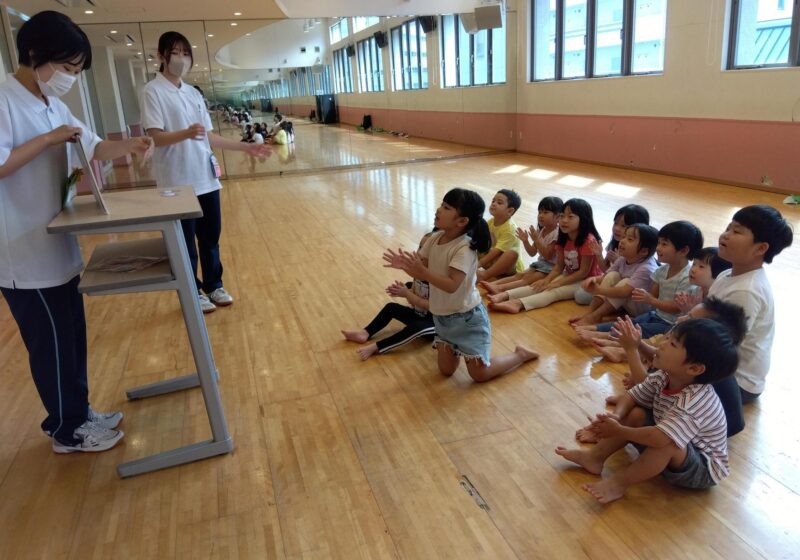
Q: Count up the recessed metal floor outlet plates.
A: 1